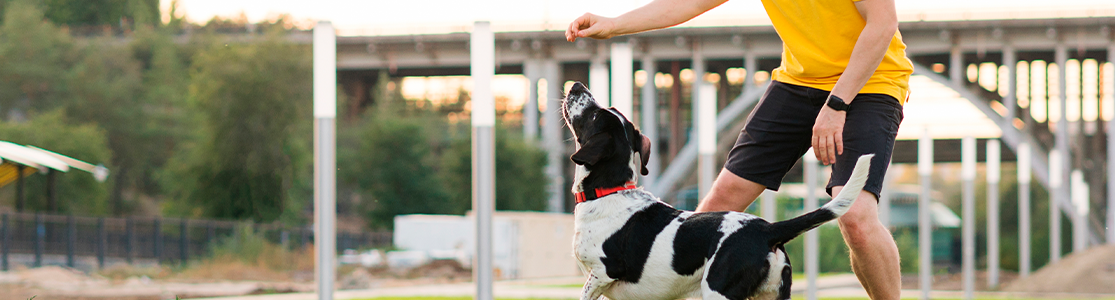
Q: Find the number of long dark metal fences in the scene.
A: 1